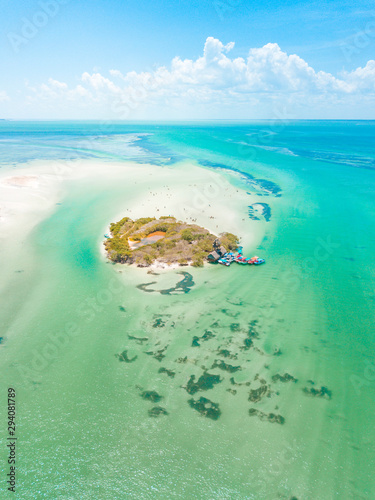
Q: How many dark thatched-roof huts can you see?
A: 2